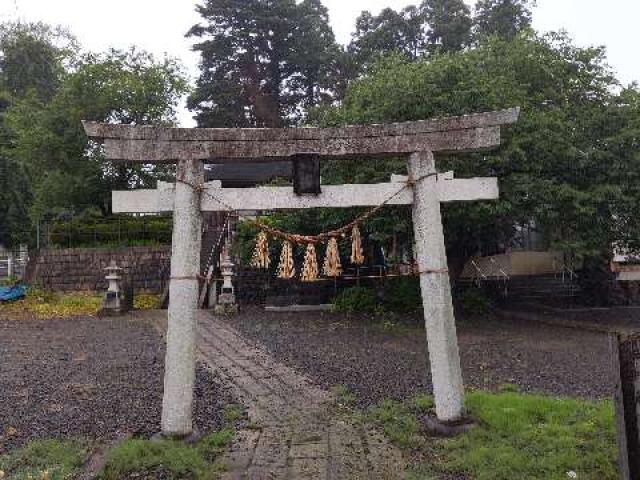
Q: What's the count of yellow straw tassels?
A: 5